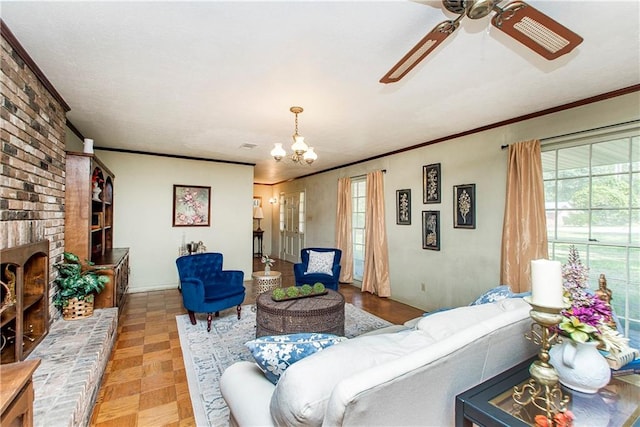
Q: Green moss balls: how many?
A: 4